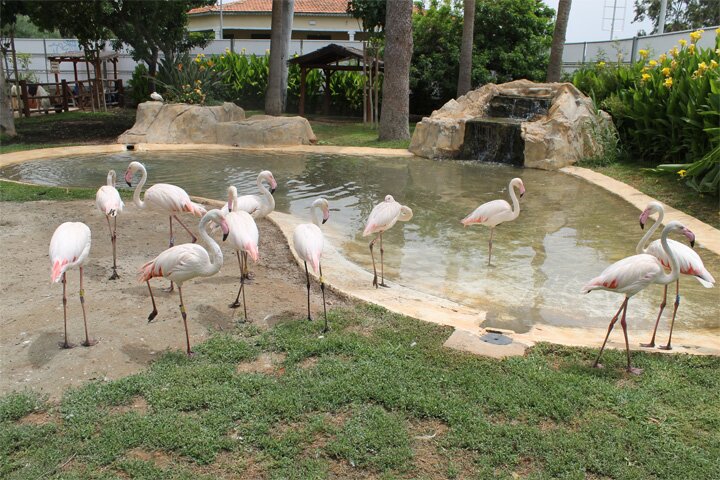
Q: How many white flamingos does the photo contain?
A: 11